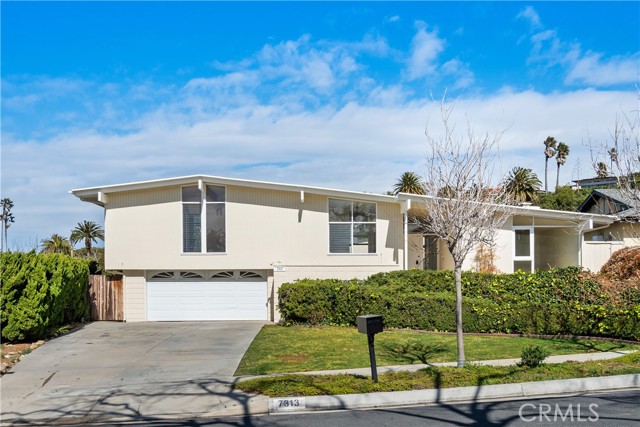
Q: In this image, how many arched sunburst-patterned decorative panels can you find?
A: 4